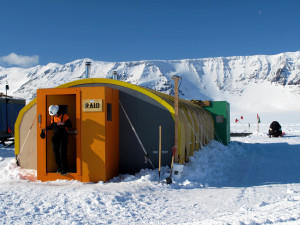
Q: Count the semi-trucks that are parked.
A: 0